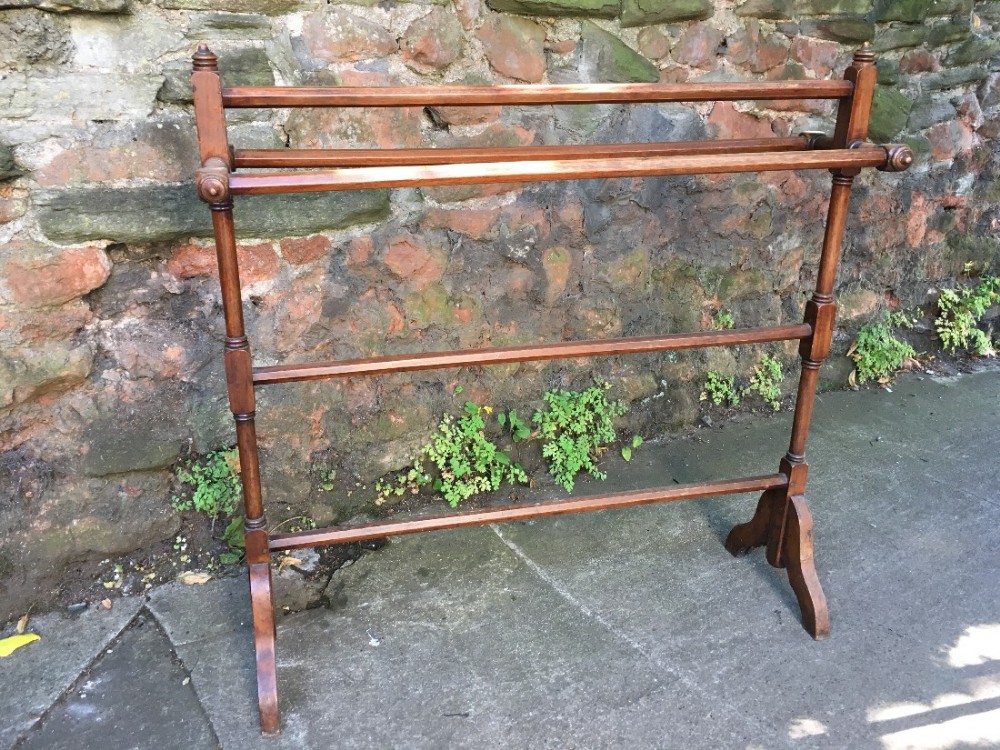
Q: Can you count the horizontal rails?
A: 5